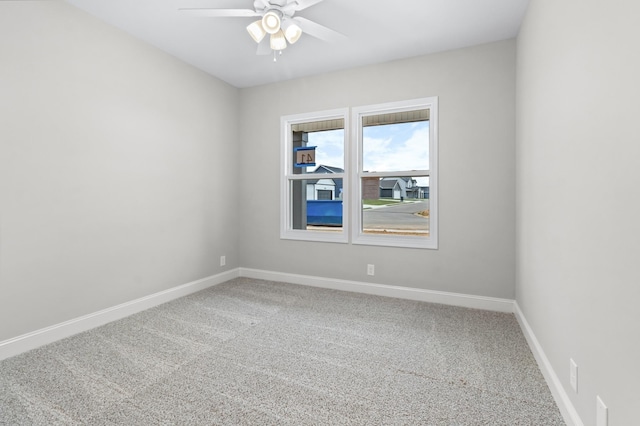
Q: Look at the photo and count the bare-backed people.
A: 0